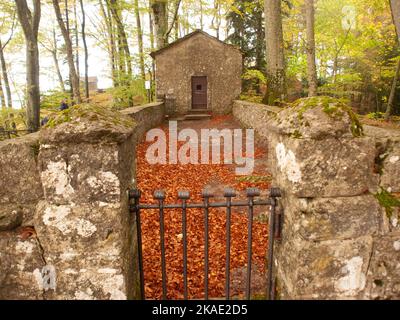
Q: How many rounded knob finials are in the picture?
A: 7